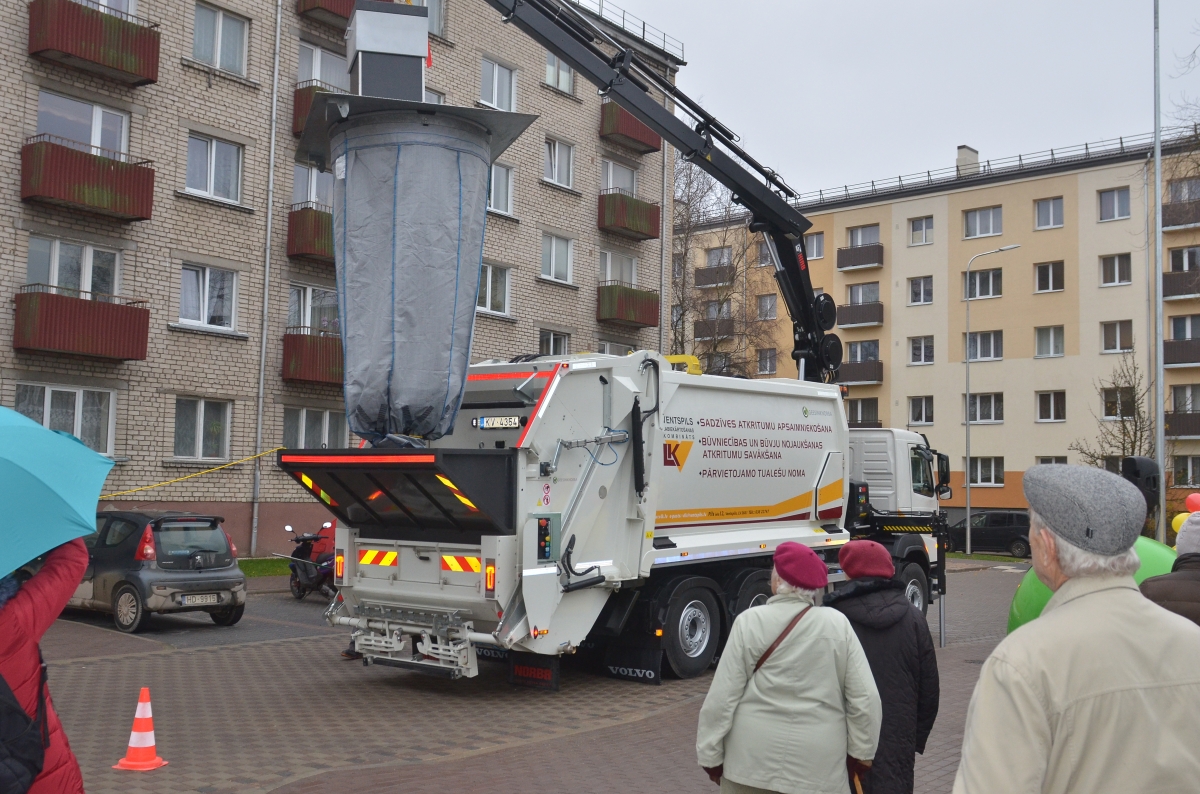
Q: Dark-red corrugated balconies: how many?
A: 10